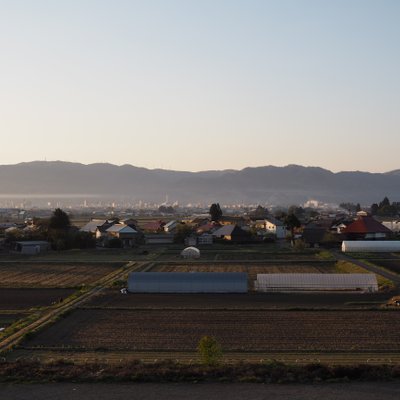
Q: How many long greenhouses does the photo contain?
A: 3